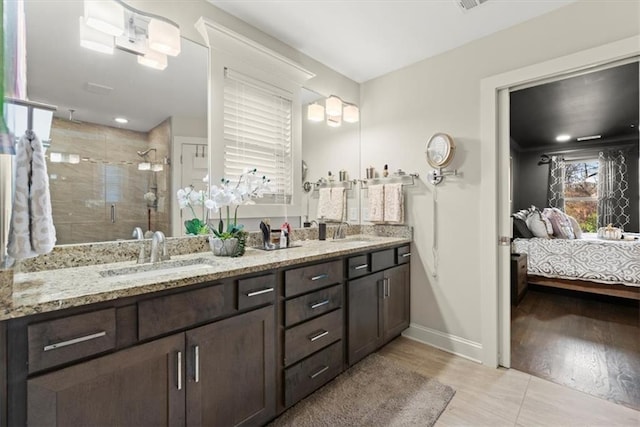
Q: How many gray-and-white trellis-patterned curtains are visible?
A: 2